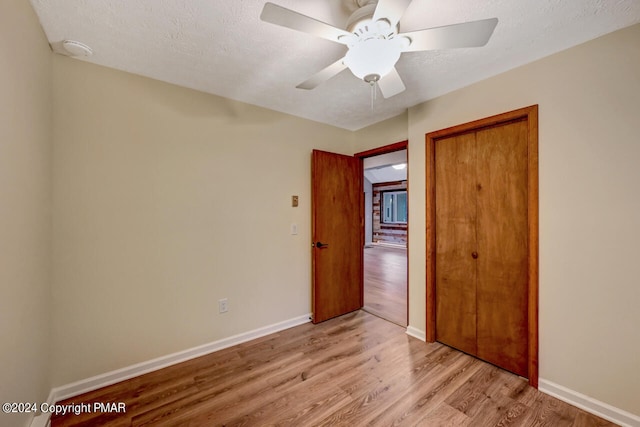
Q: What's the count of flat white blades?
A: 5